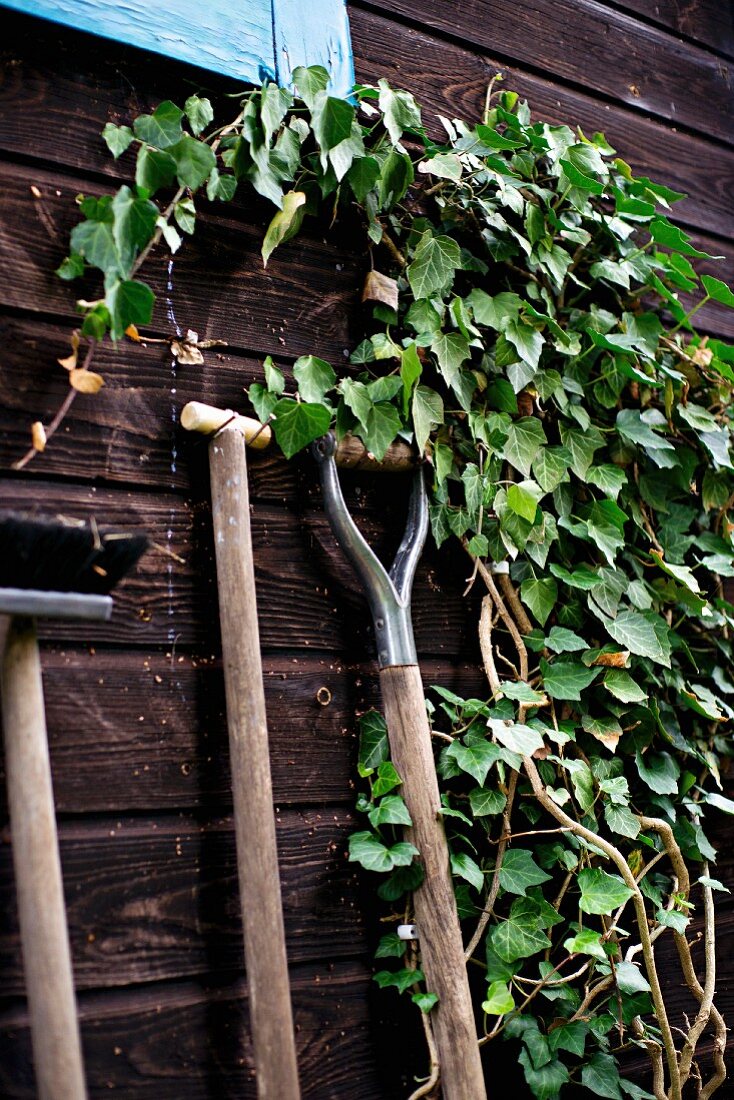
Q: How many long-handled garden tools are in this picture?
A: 3